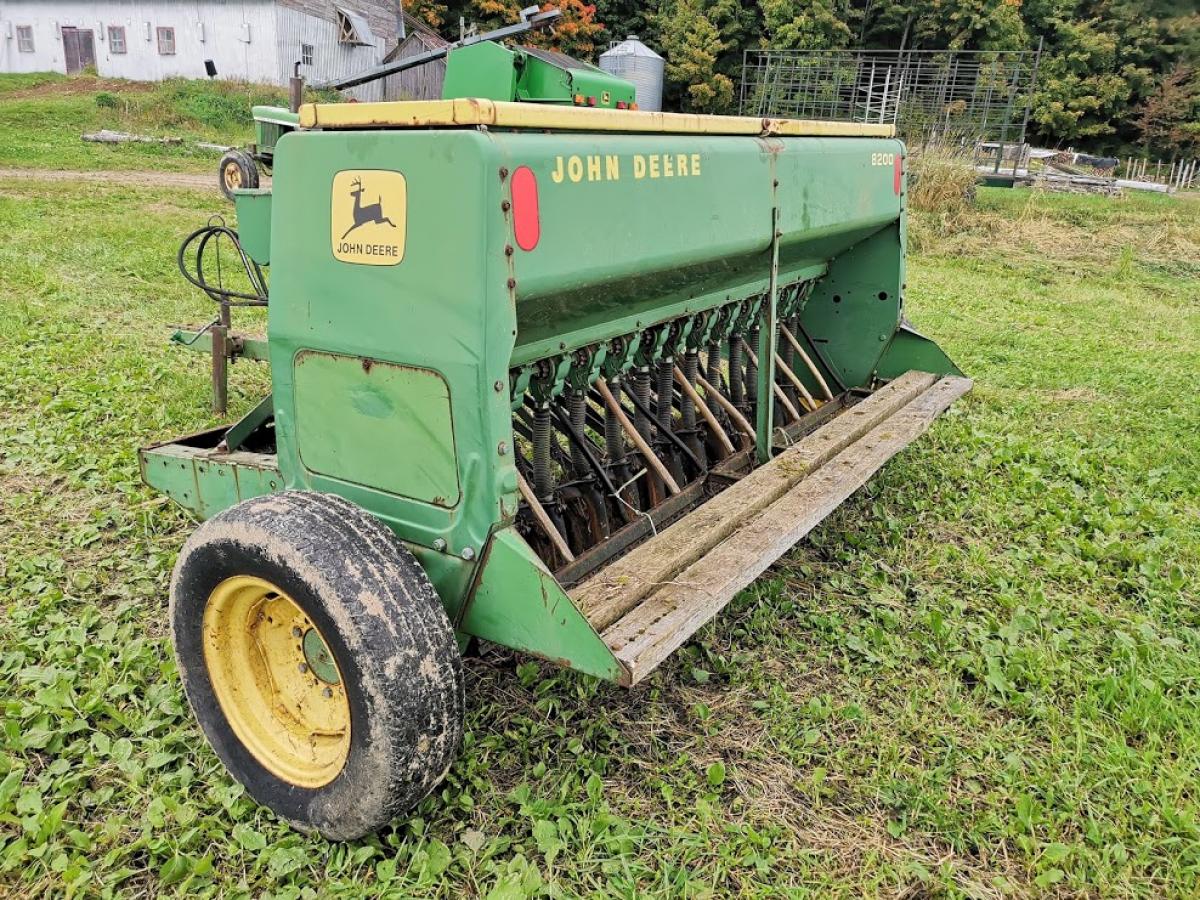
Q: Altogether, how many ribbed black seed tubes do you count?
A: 11